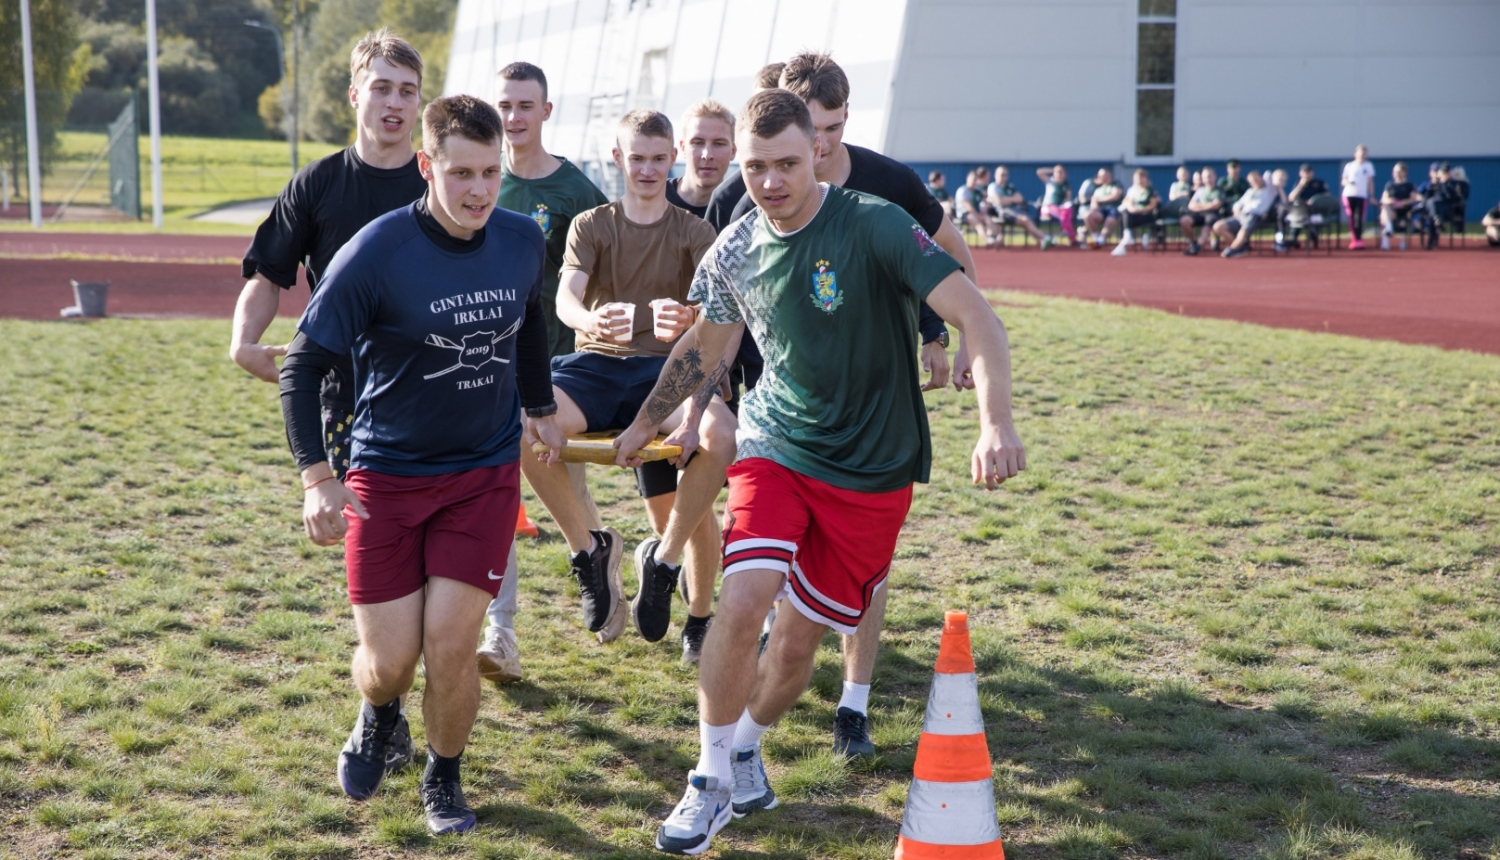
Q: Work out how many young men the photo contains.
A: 8